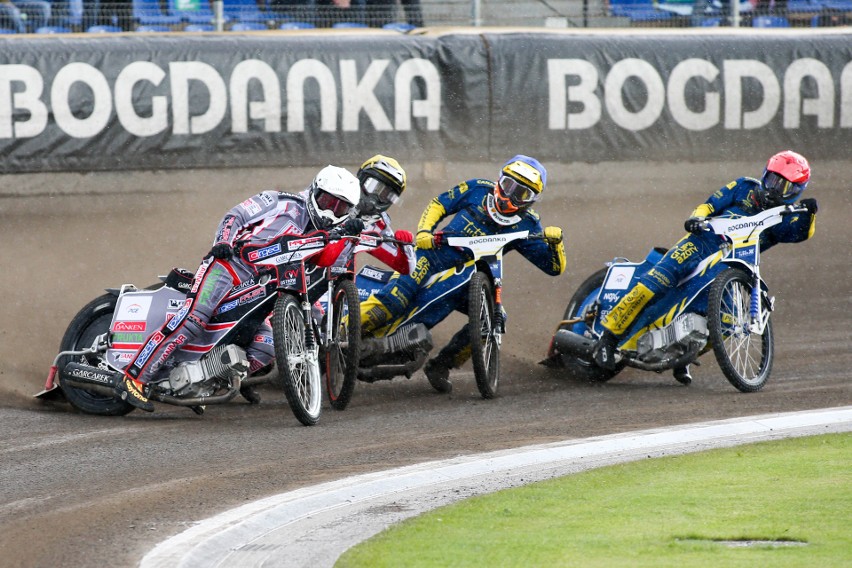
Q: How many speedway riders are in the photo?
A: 4